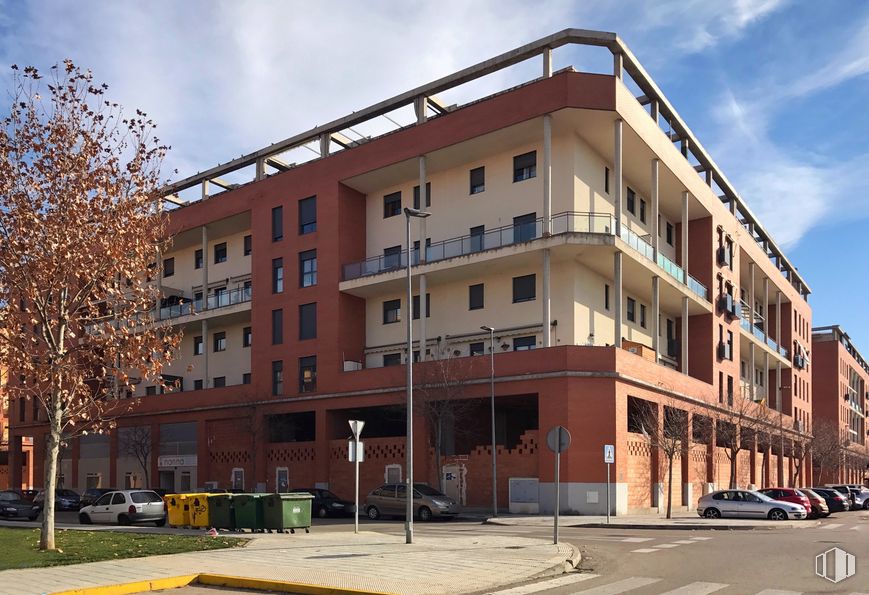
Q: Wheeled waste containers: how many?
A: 5